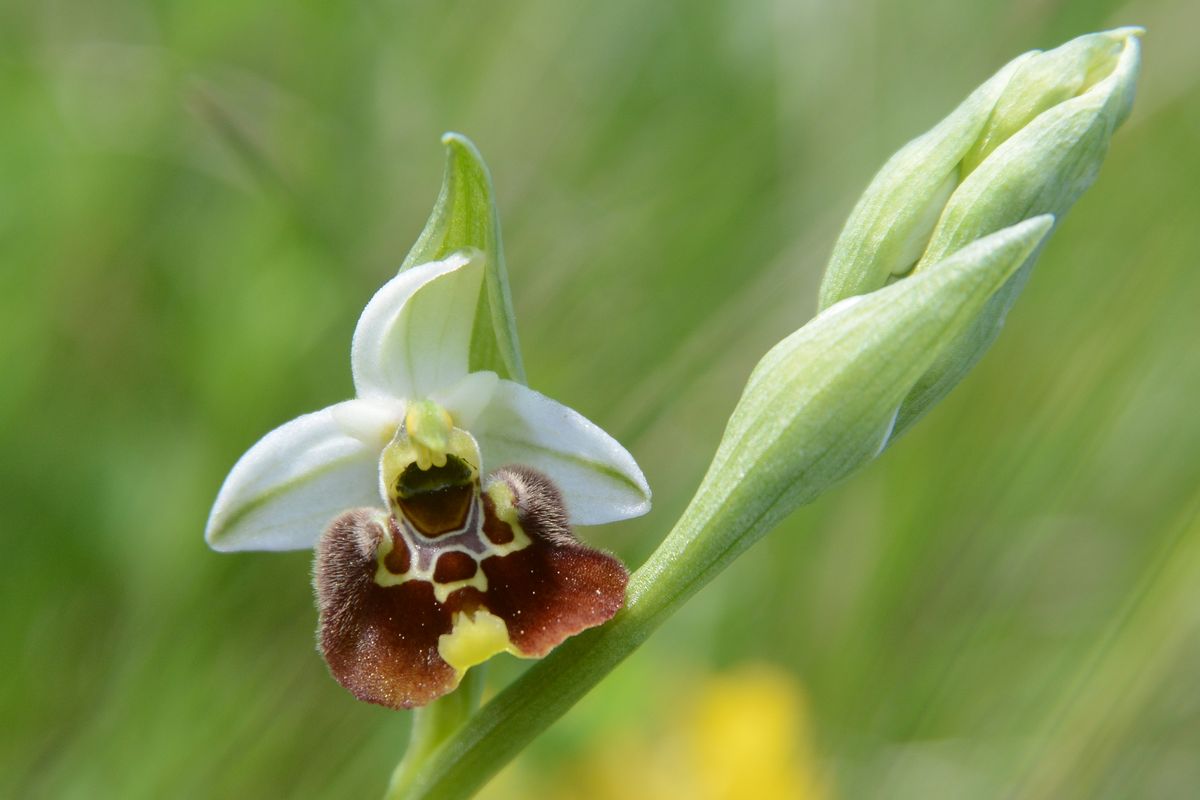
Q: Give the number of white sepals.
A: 3